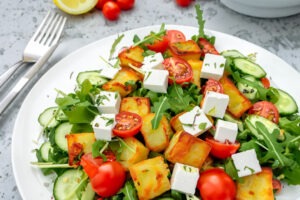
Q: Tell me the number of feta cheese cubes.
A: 11